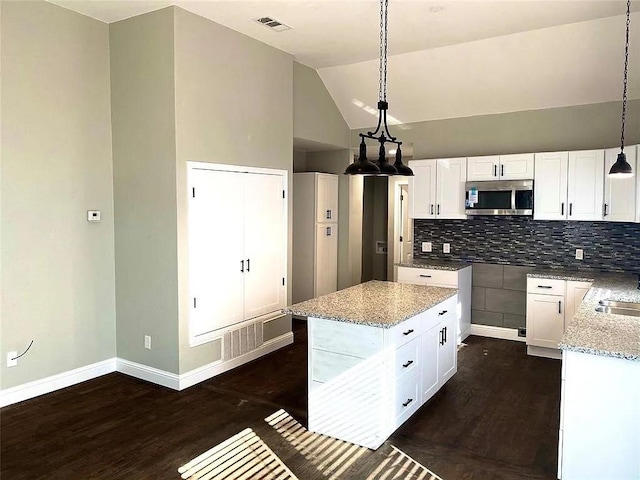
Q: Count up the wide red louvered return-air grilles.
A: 0